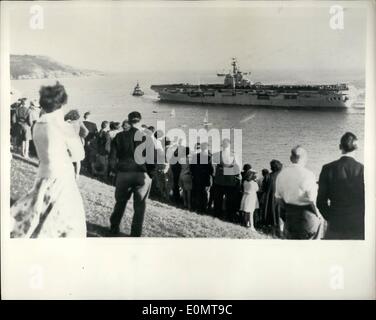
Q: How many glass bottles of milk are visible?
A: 0